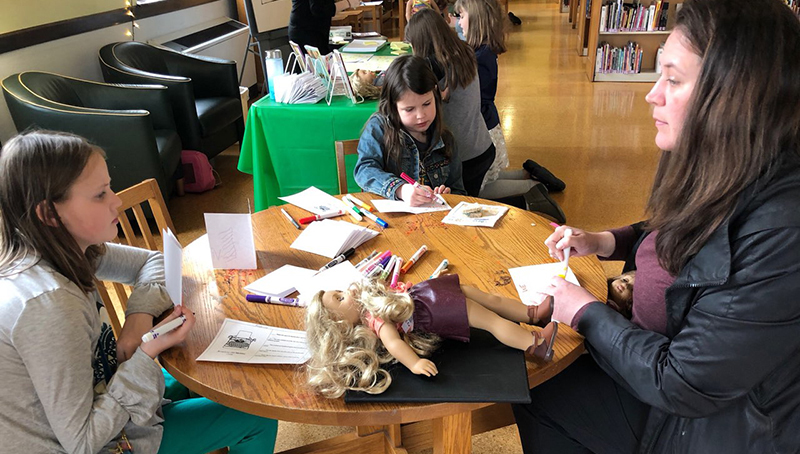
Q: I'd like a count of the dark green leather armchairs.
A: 2